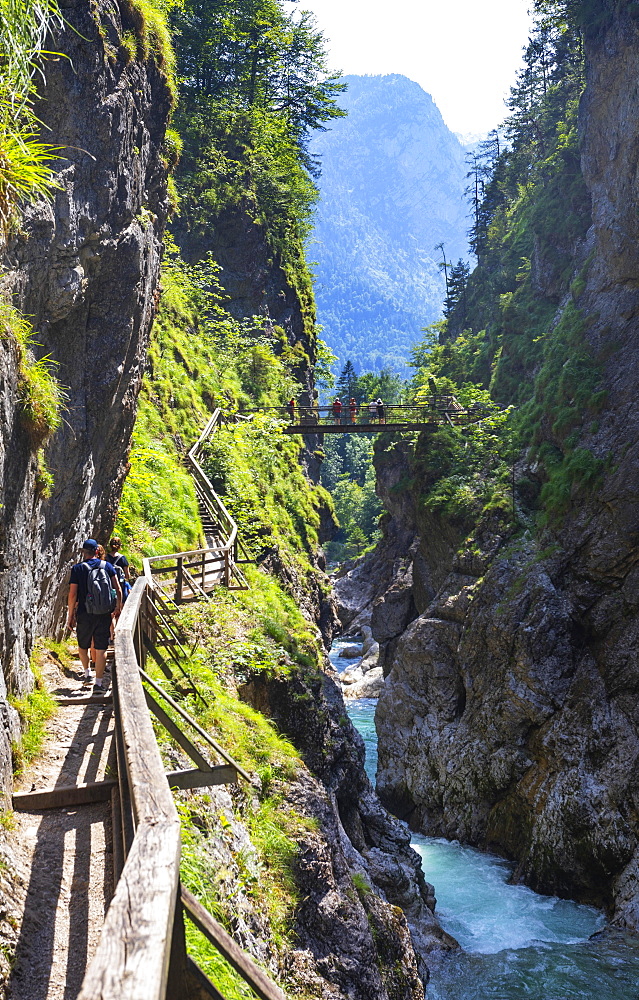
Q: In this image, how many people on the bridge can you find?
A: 5